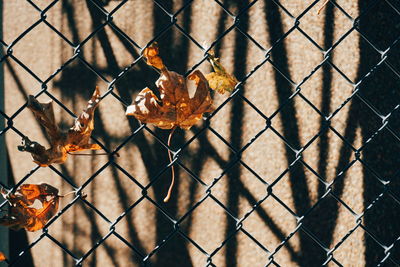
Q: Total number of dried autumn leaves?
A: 4